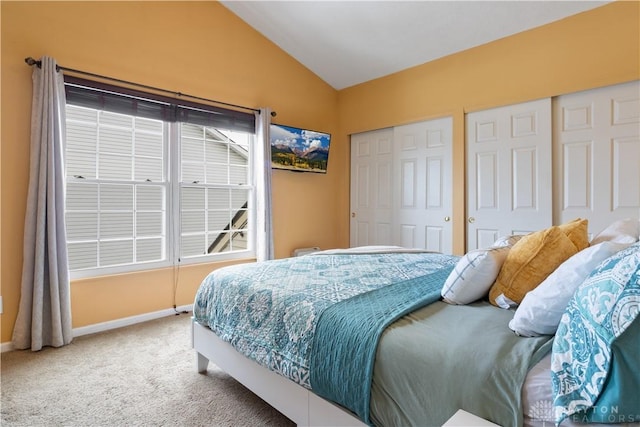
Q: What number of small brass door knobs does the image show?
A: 3